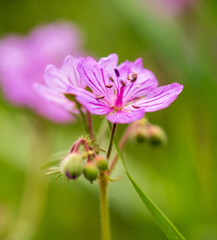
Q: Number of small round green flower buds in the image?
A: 5